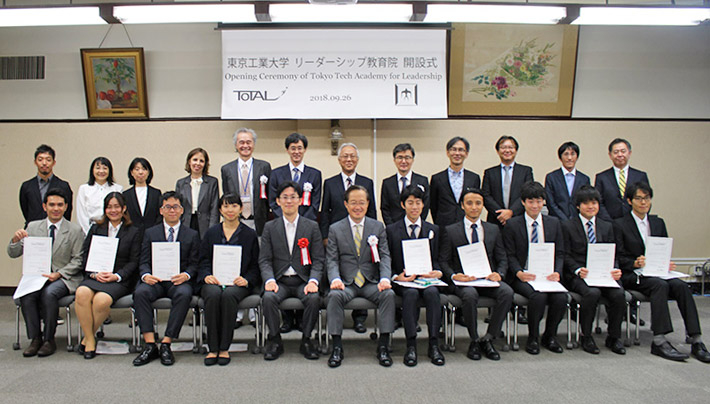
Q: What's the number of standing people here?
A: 12